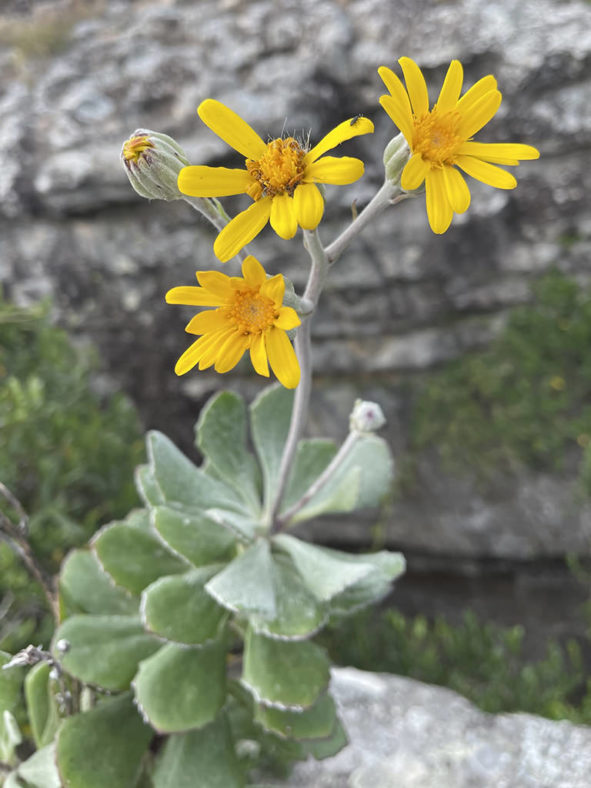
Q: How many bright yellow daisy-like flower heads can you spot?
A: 3